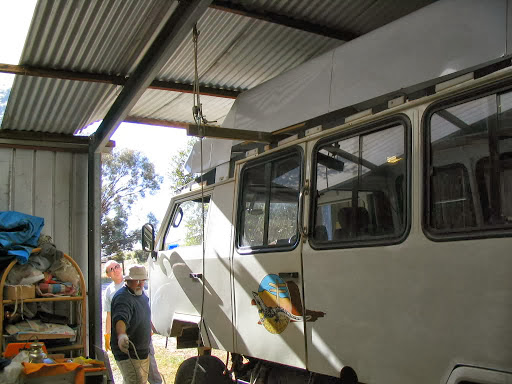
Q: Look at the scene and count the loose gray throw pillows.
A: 0